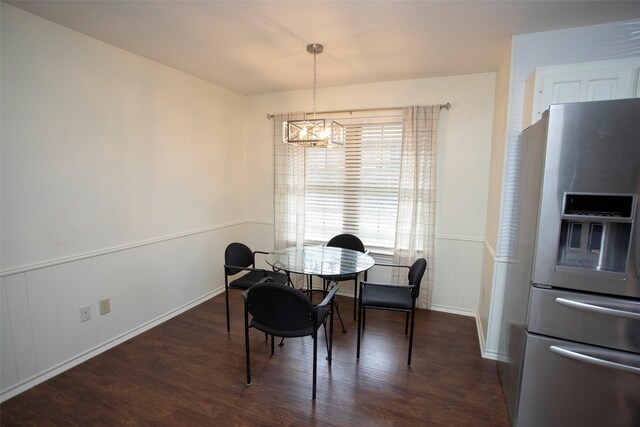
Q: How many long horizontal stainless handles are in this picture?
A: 2